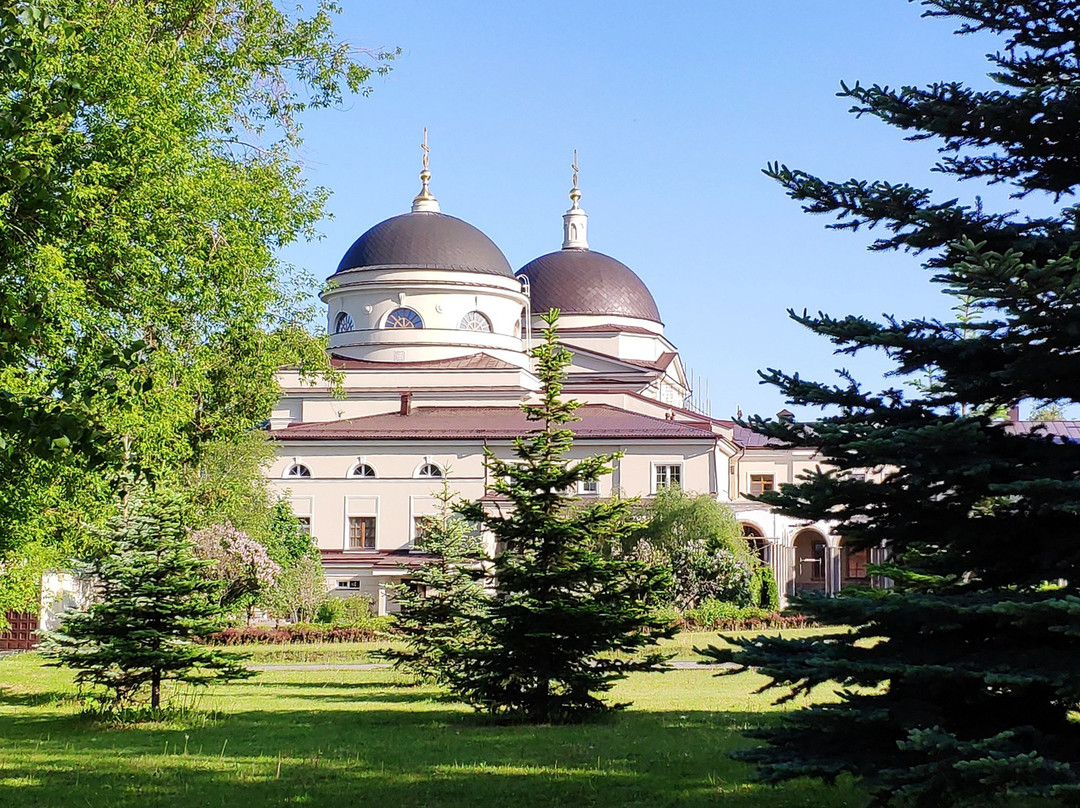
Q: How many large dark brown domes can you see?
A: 2